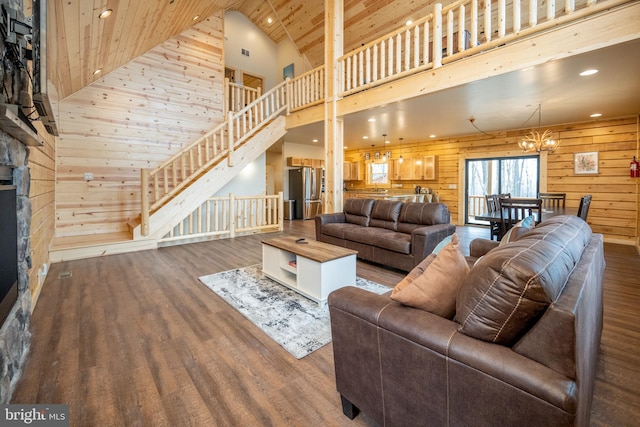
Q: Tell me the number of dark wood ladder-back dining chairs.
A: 5